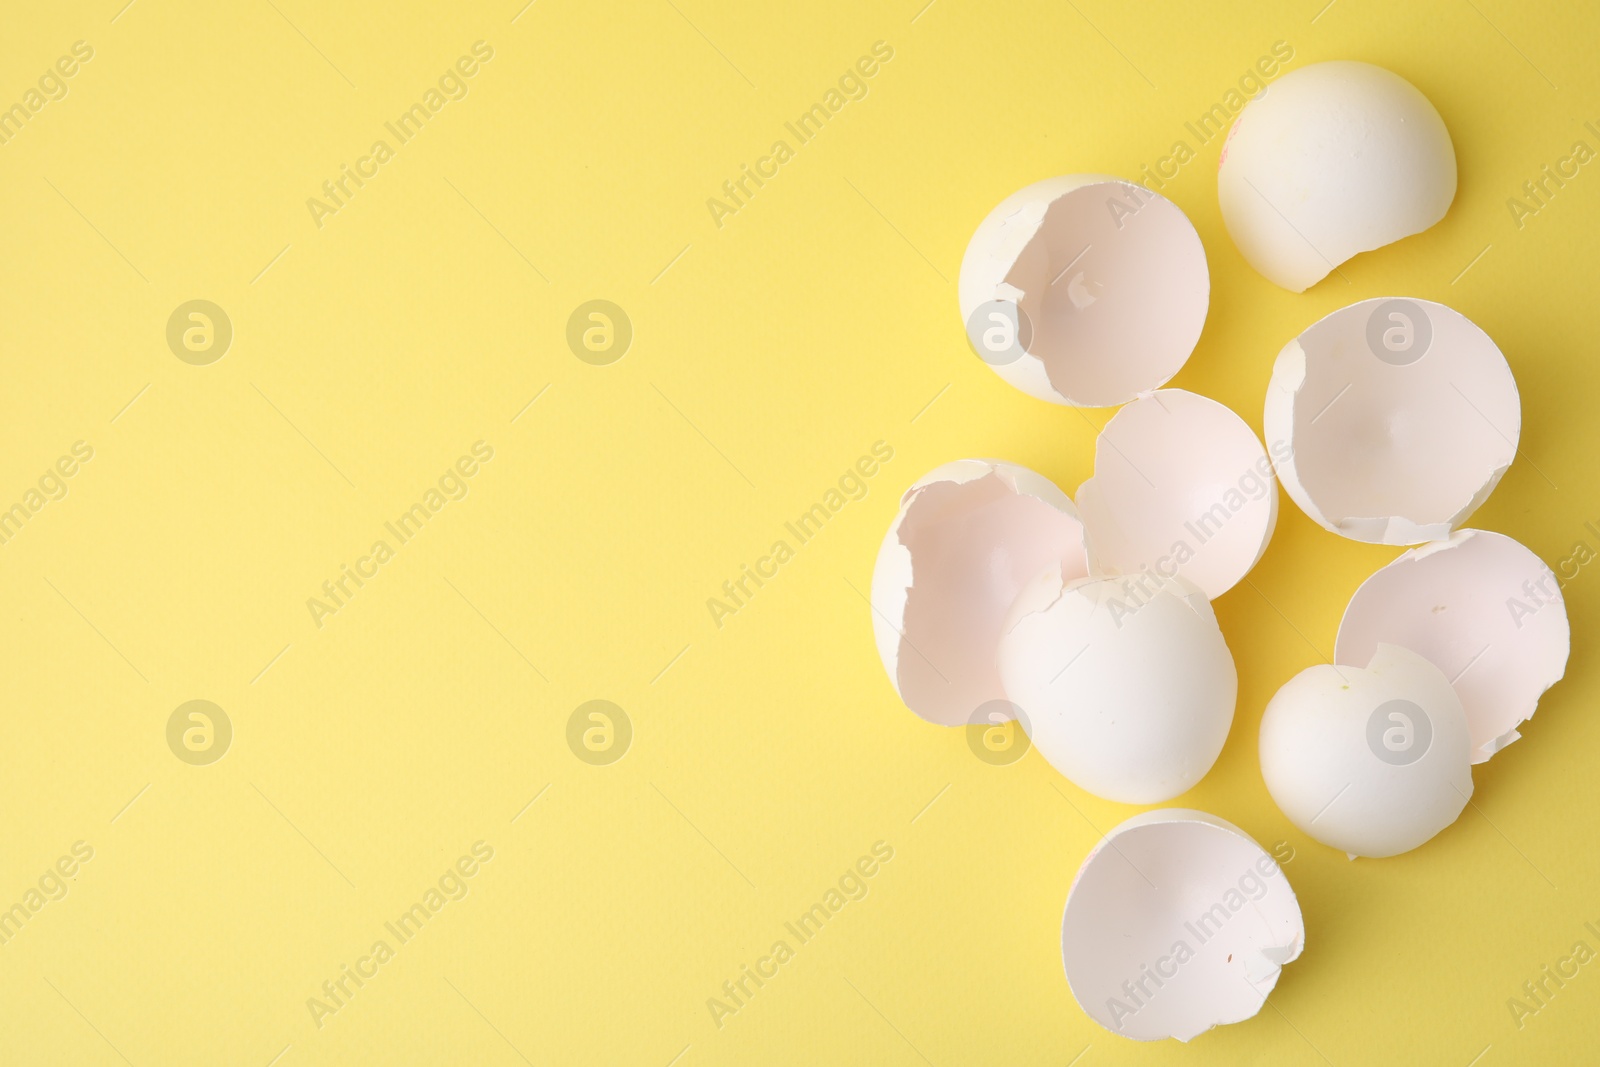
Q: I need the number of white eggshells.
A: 9